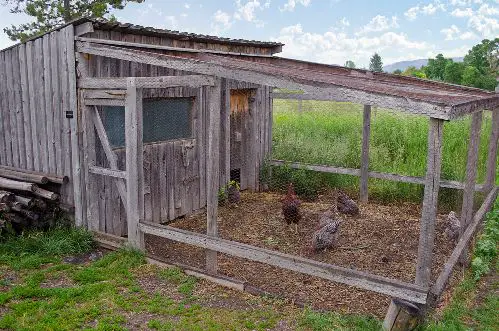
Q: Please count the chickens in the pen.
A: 6